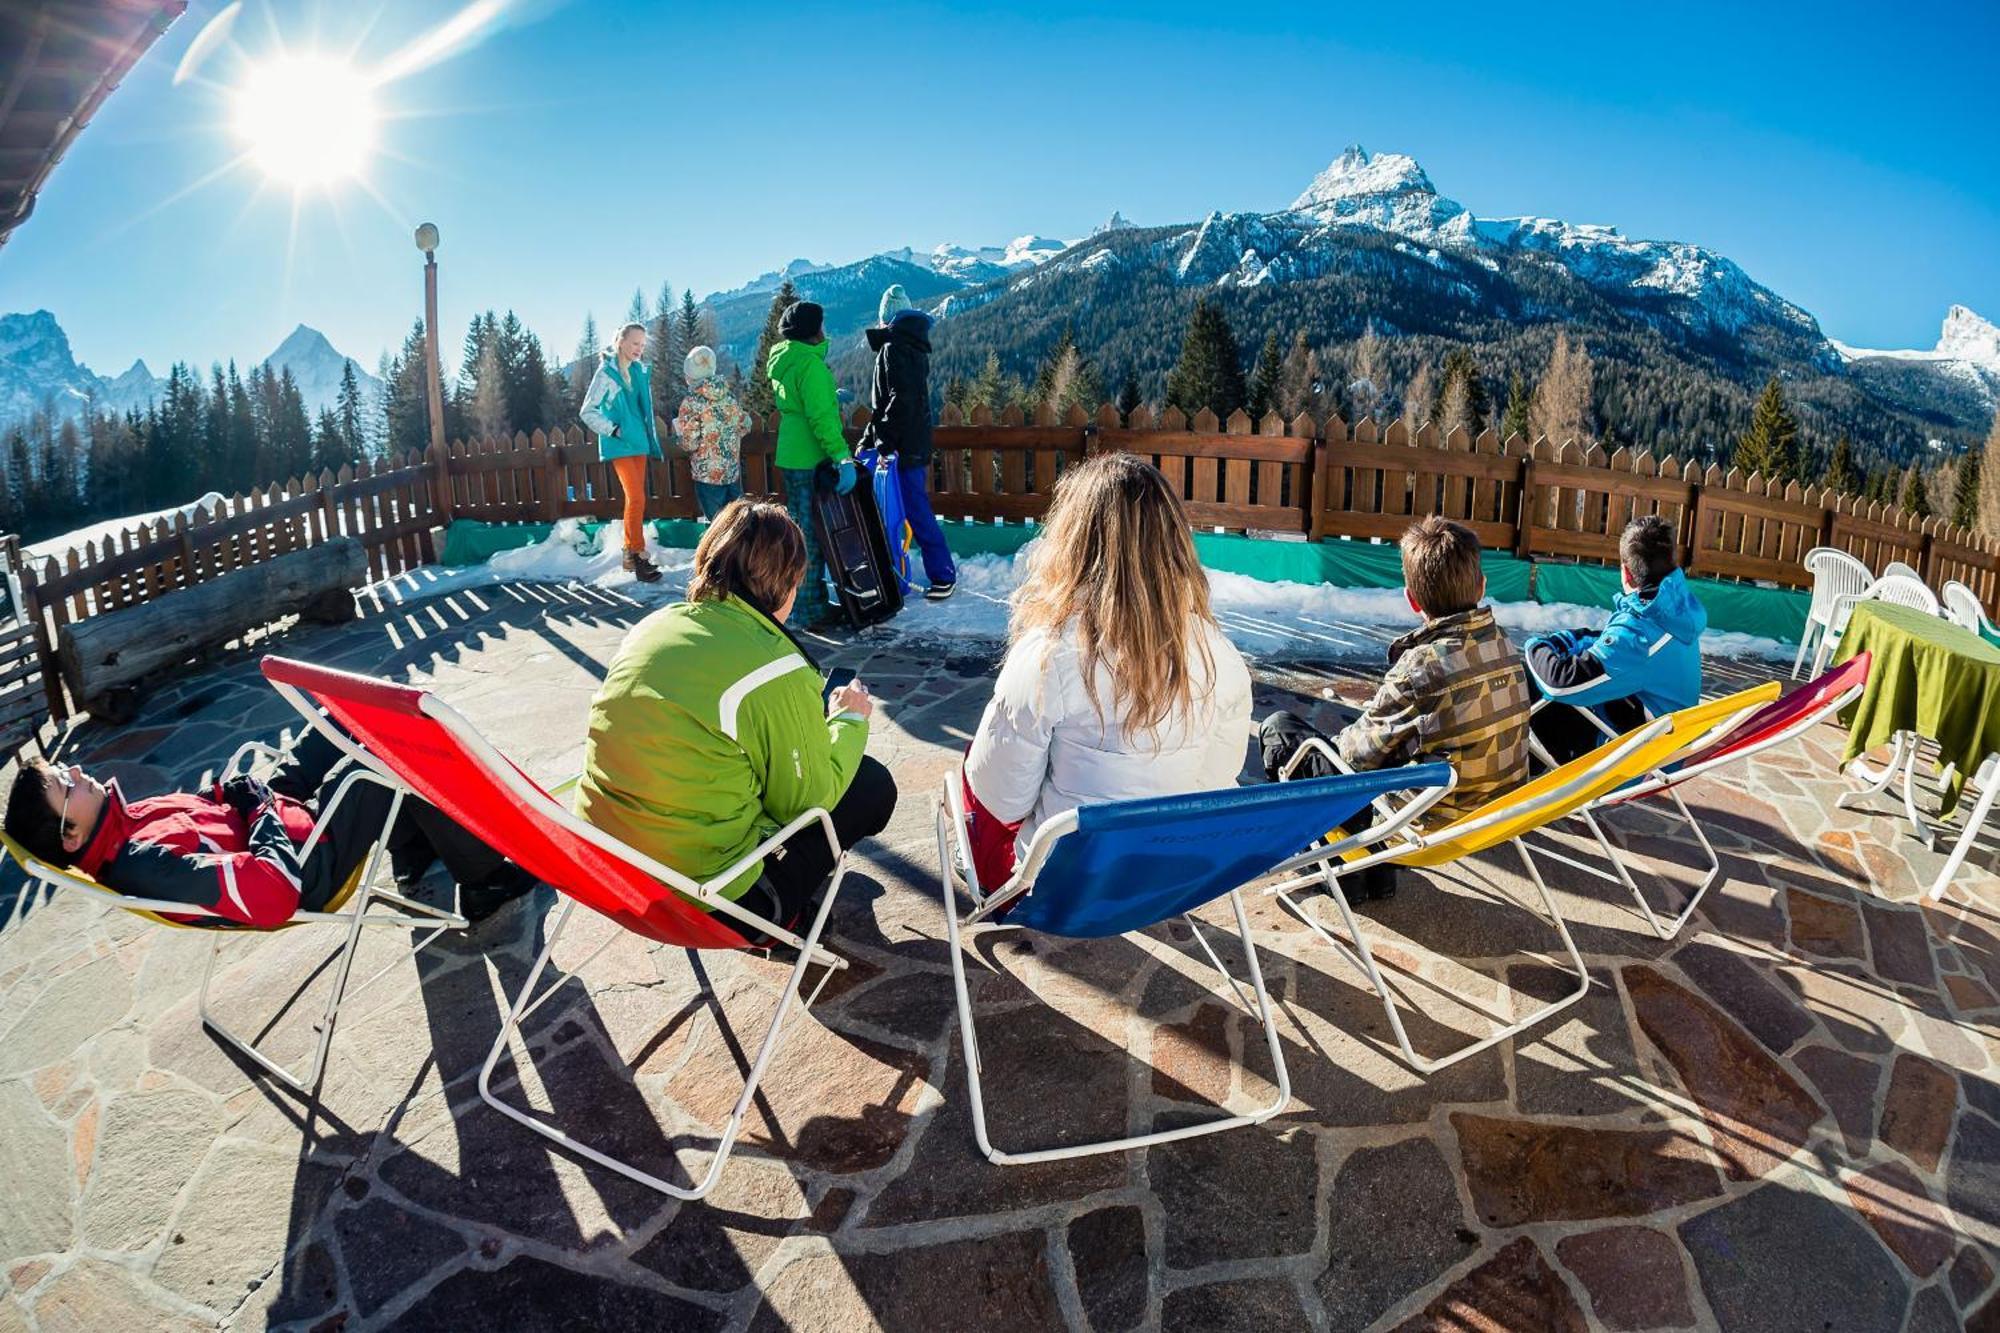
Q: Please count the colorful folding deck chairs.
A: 5